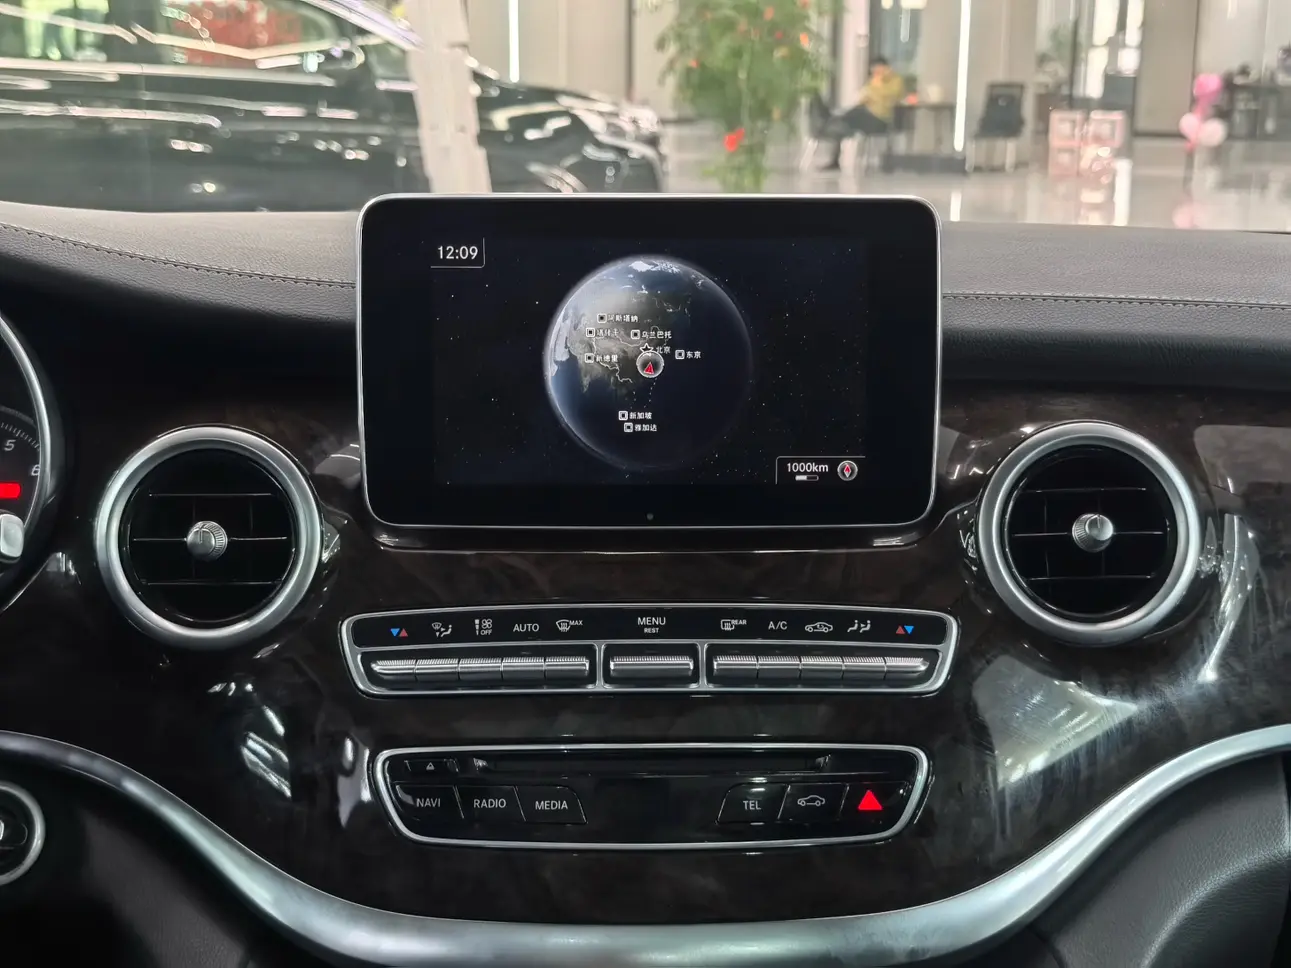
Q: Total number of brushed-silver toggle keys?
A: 11